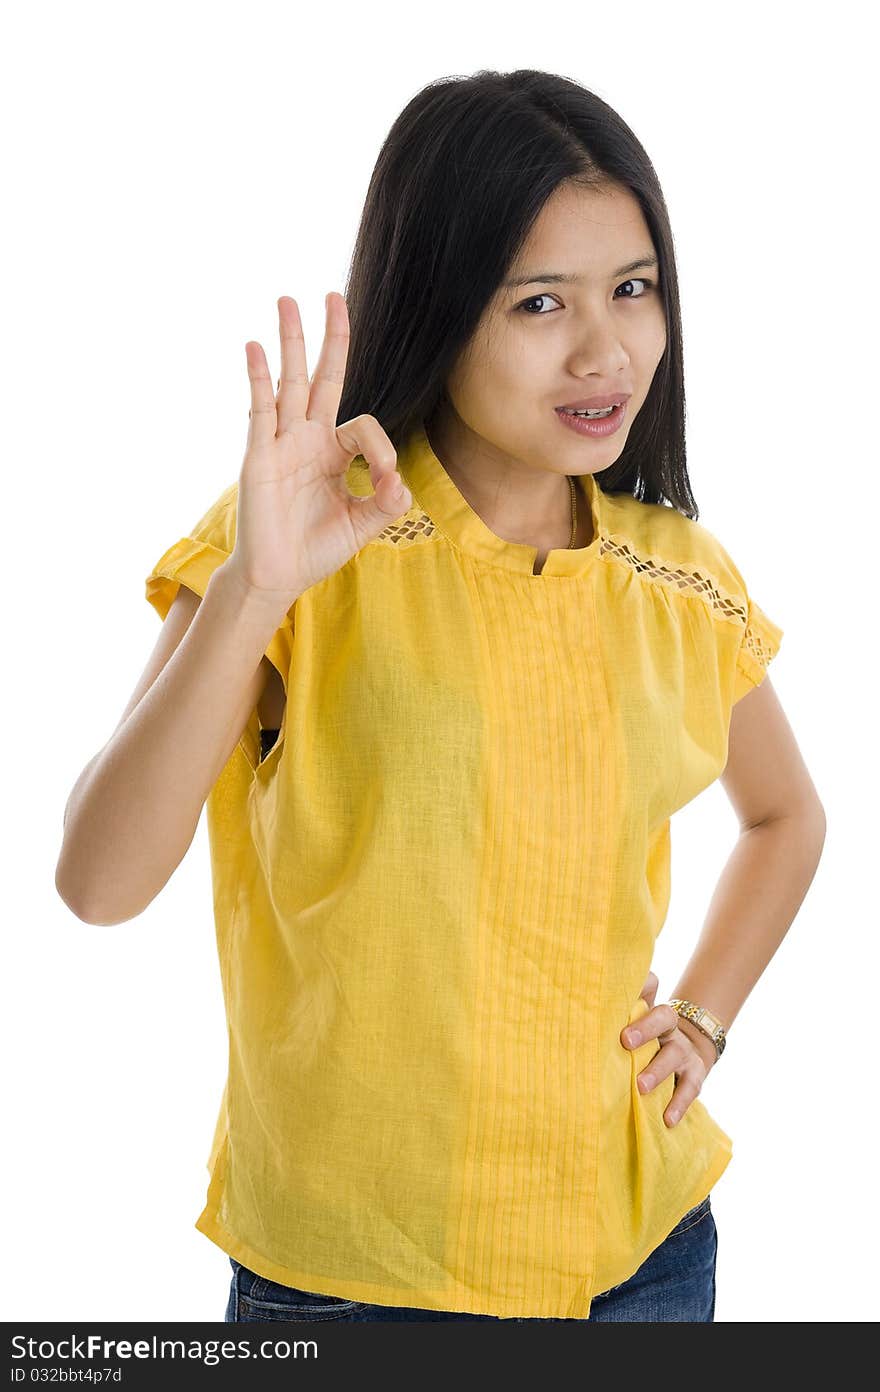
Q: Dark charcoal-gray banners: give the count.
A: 1